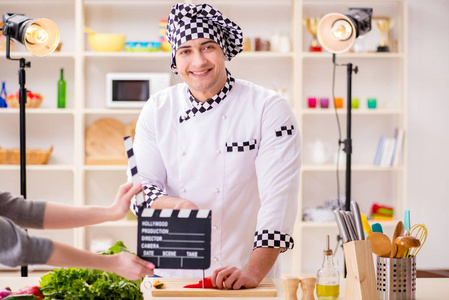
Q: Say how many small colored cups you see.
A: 5